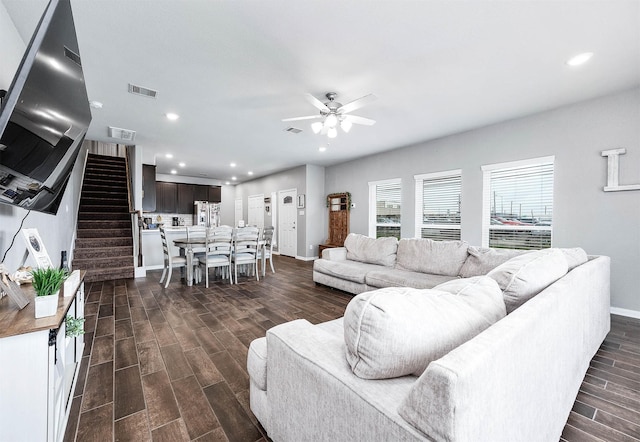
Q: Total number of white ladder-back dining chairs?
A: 6